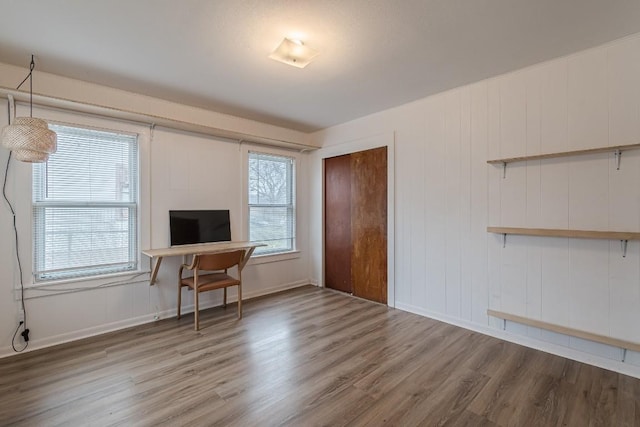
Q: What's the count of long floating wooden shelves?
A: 3